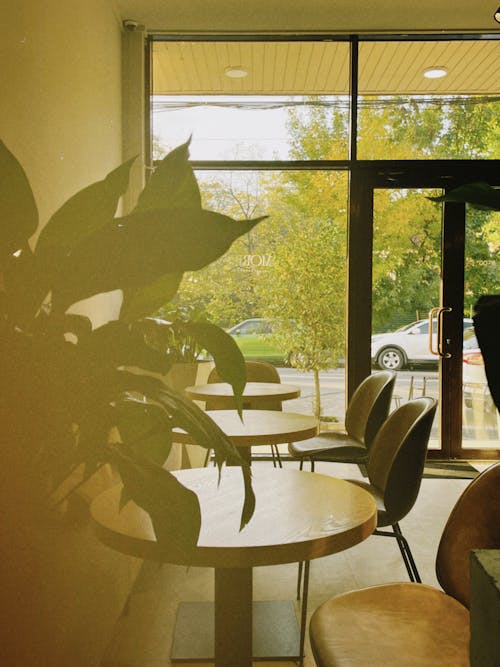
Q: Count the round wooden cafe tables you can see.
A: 3